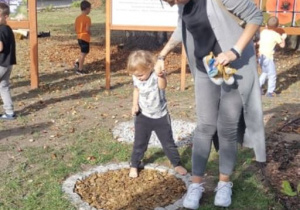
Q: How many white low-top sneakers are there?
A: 2